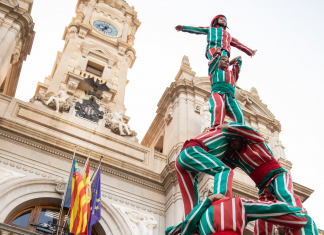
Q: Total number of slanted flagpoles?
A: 3